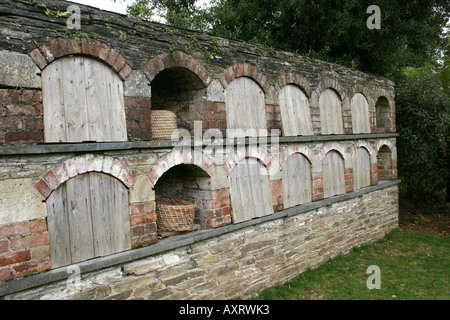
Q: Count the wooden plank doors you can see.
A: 10